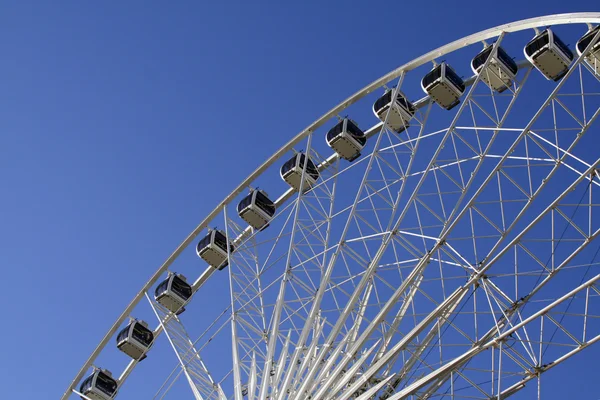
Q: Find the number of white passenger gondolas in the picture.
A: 12